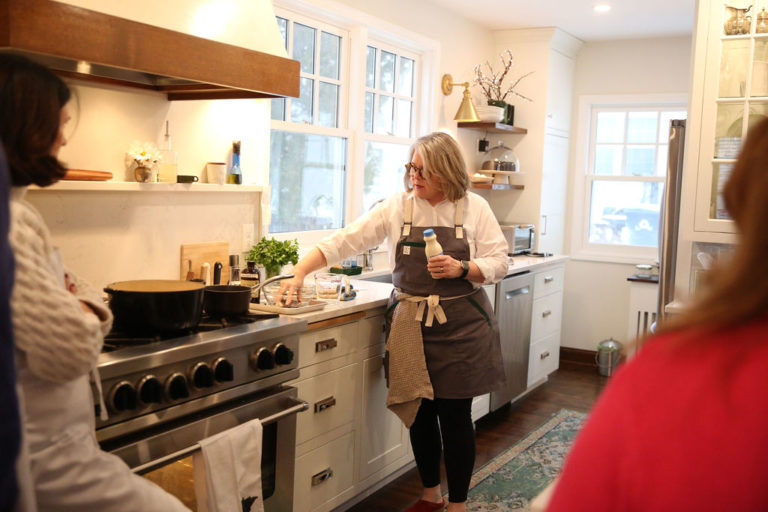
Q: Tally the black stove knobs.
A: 7